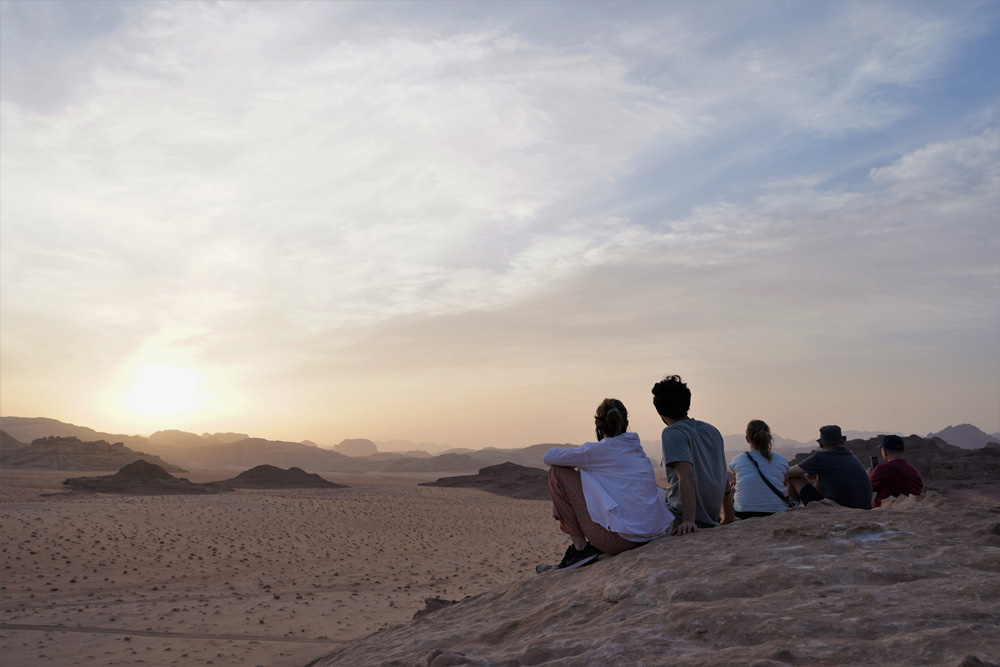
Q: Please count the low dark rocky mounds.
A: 3